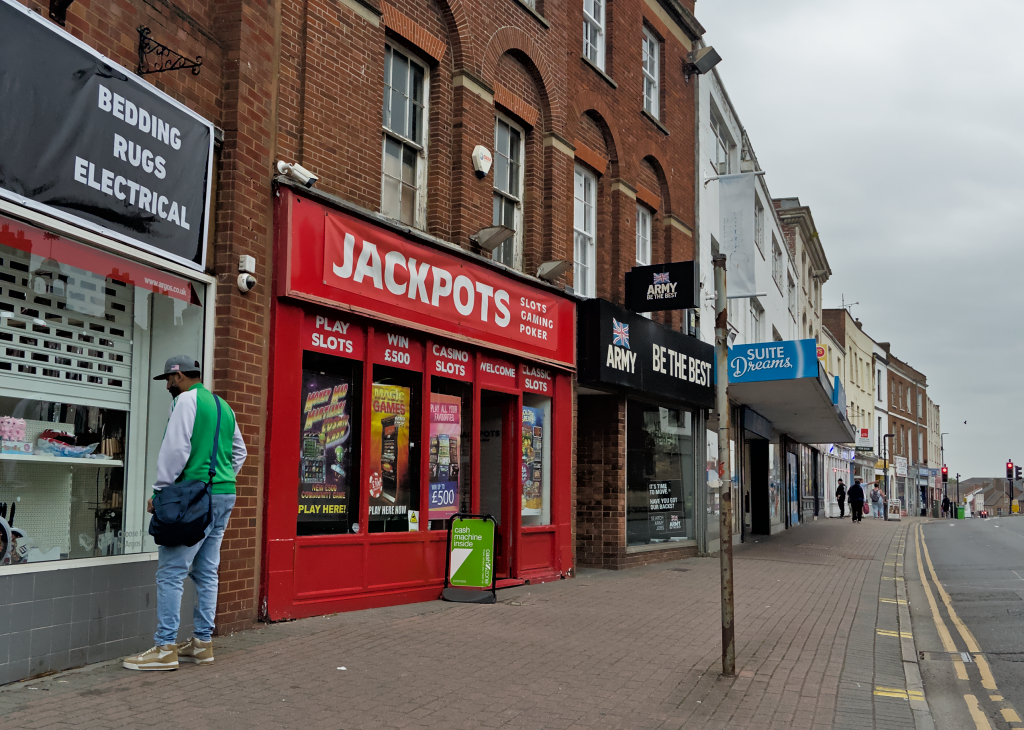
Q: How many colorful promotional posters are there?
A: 4